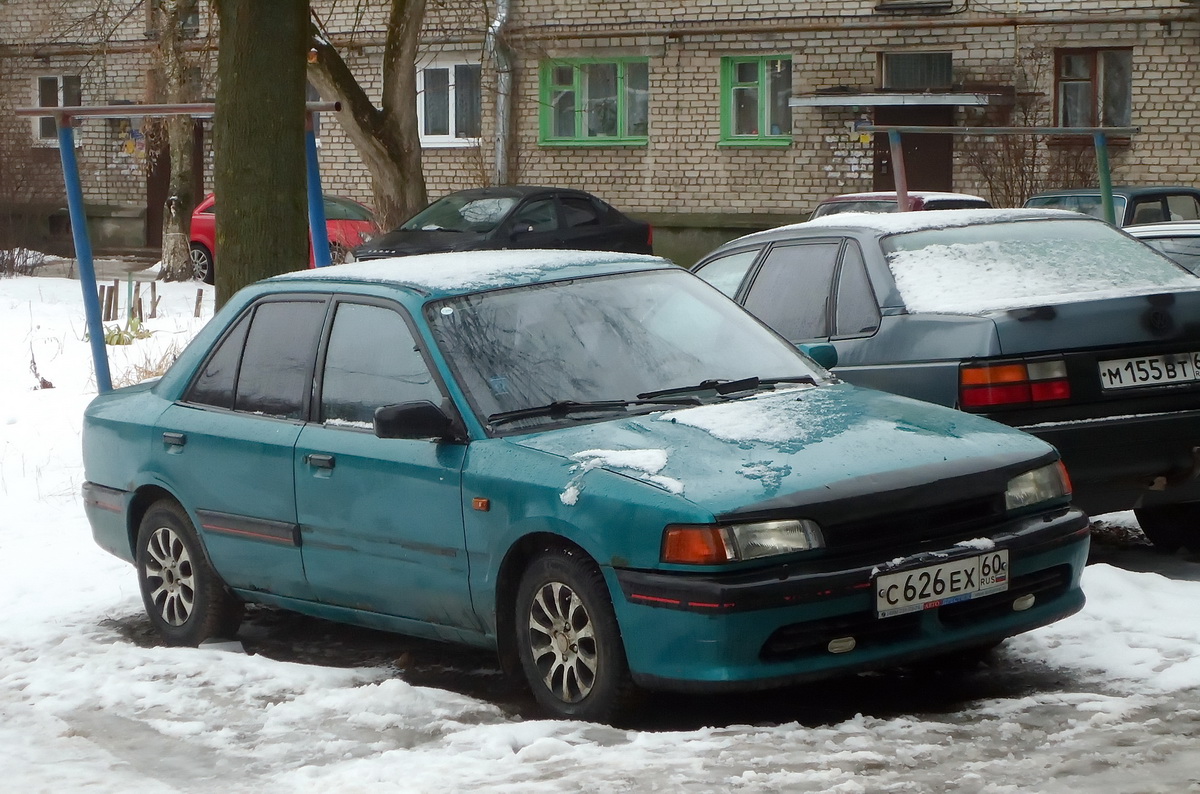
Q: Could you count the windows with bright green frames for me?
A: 2